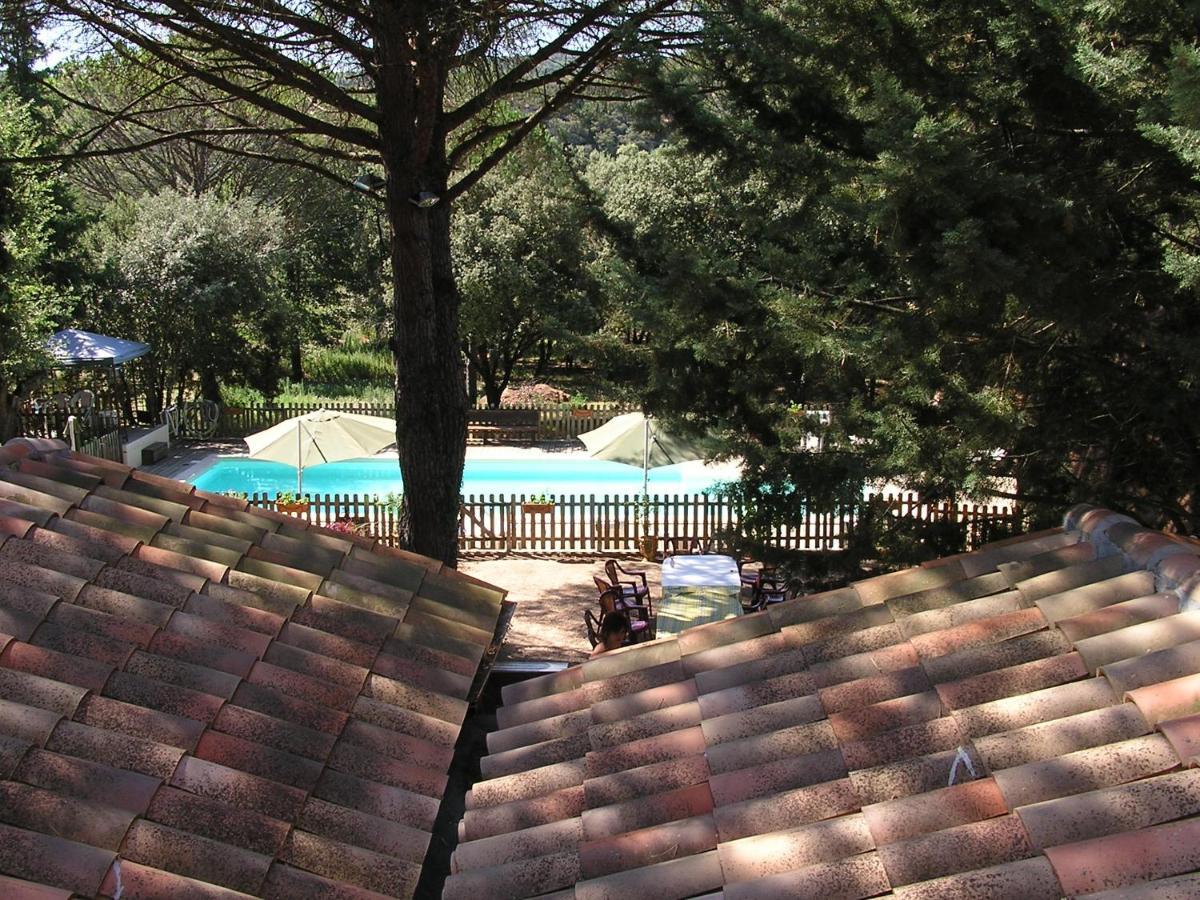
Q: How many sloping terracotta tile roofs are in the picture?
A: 2